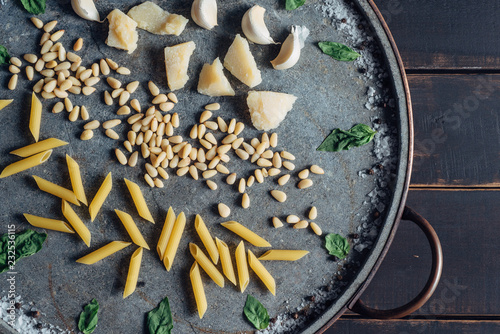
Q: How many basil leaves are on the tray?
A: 10